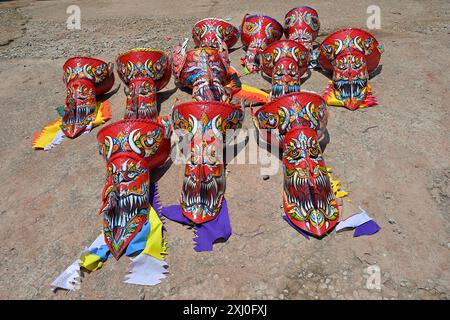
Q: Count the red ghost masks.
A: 11